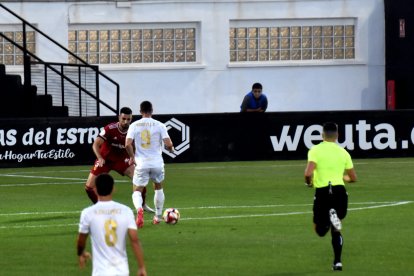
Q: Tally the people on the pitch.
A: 4